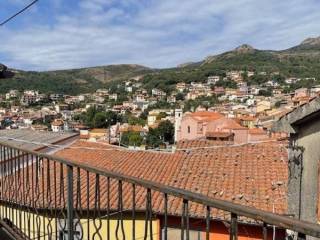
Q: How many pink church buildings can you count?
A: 1